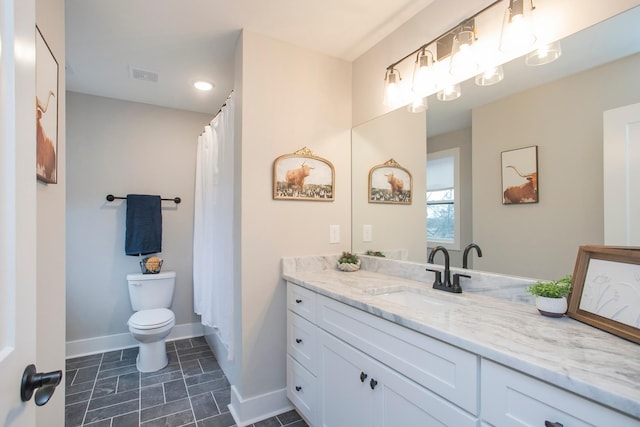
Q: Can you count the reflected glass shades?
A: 4